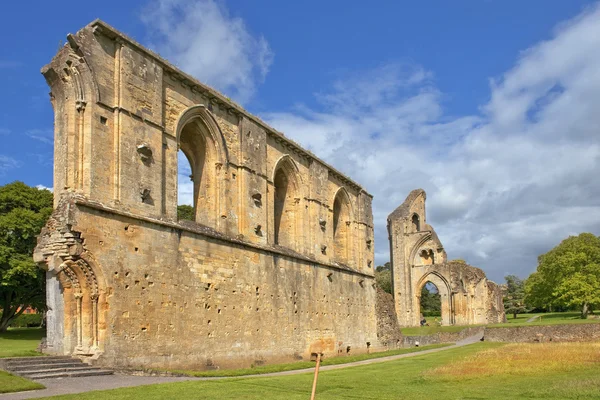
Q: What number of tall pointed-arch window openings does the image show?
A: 3